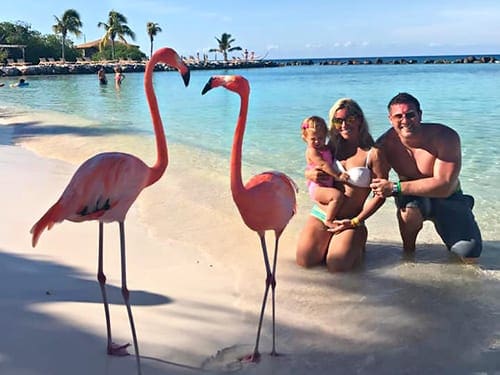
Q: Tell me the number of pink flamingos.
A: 2